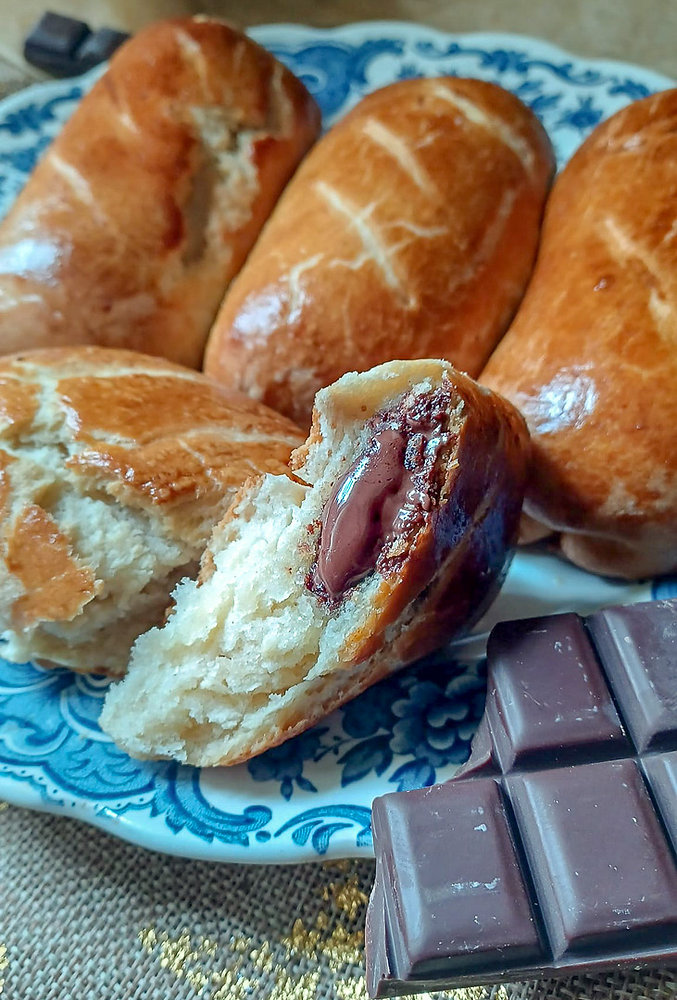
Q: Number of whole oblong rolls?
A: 3